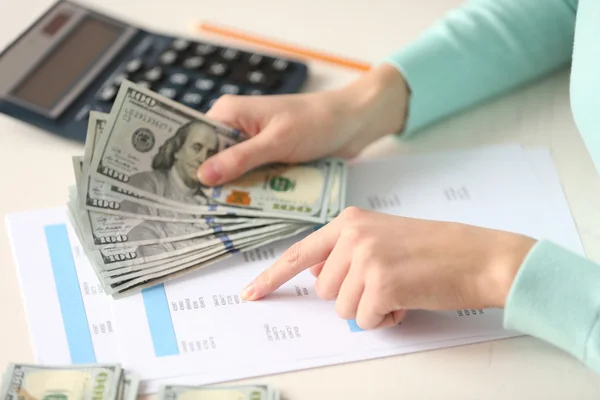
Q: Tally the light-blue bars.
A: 3